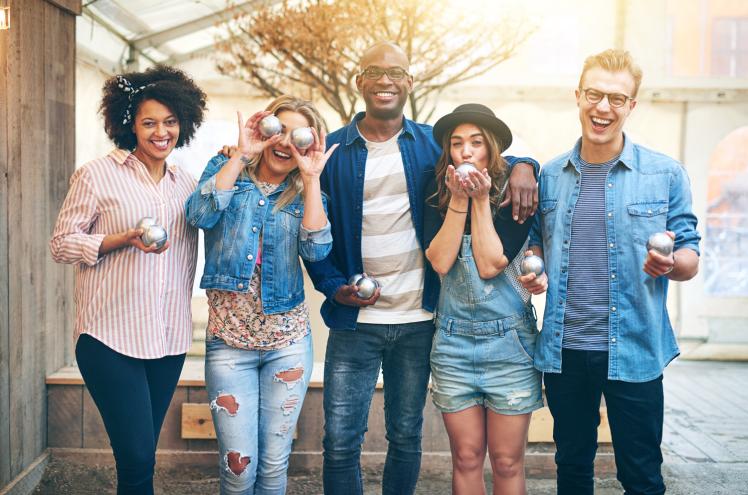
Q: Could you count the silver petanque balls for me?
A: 9